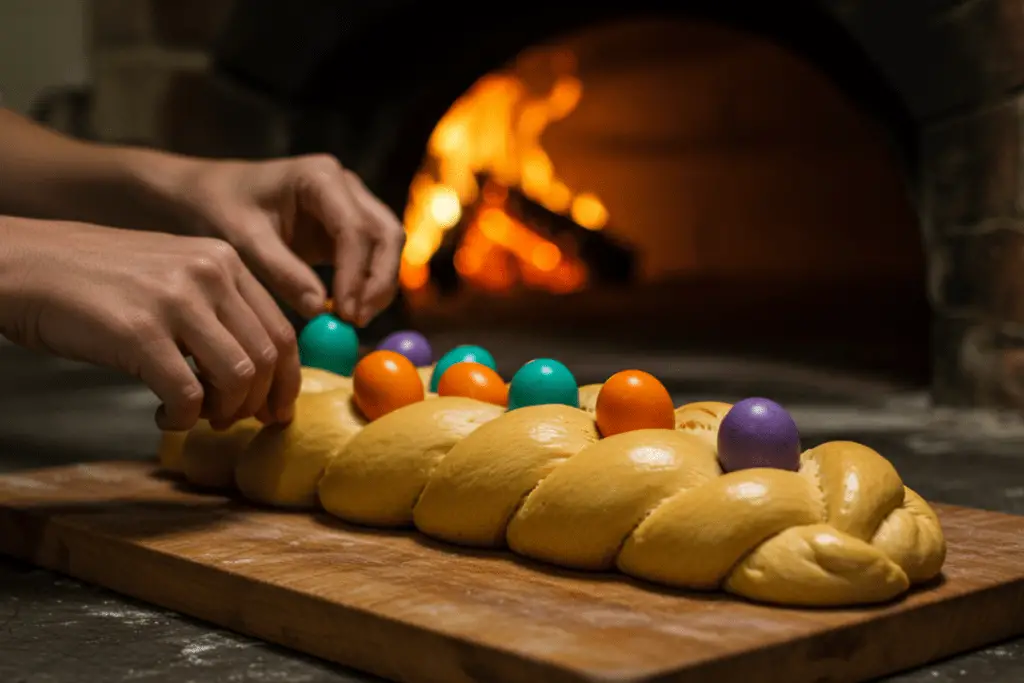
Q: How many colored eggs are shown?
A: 8